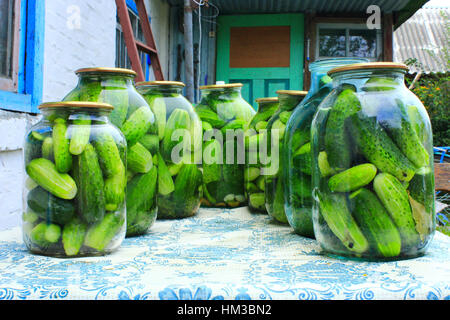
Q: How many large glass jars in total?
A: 8